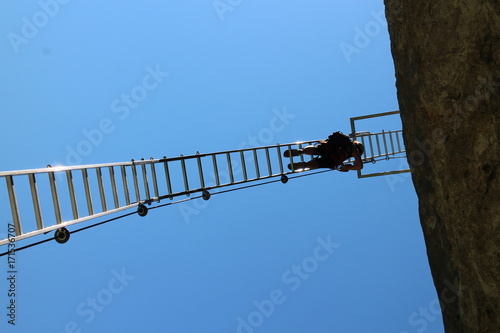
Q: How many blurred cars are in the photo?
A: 0